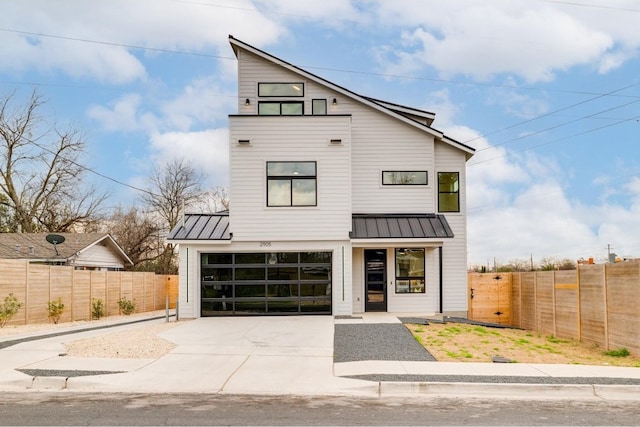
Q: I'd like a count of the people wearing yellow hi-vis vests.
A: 0